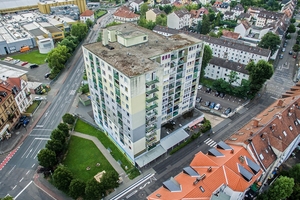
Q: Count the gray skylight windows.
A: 6